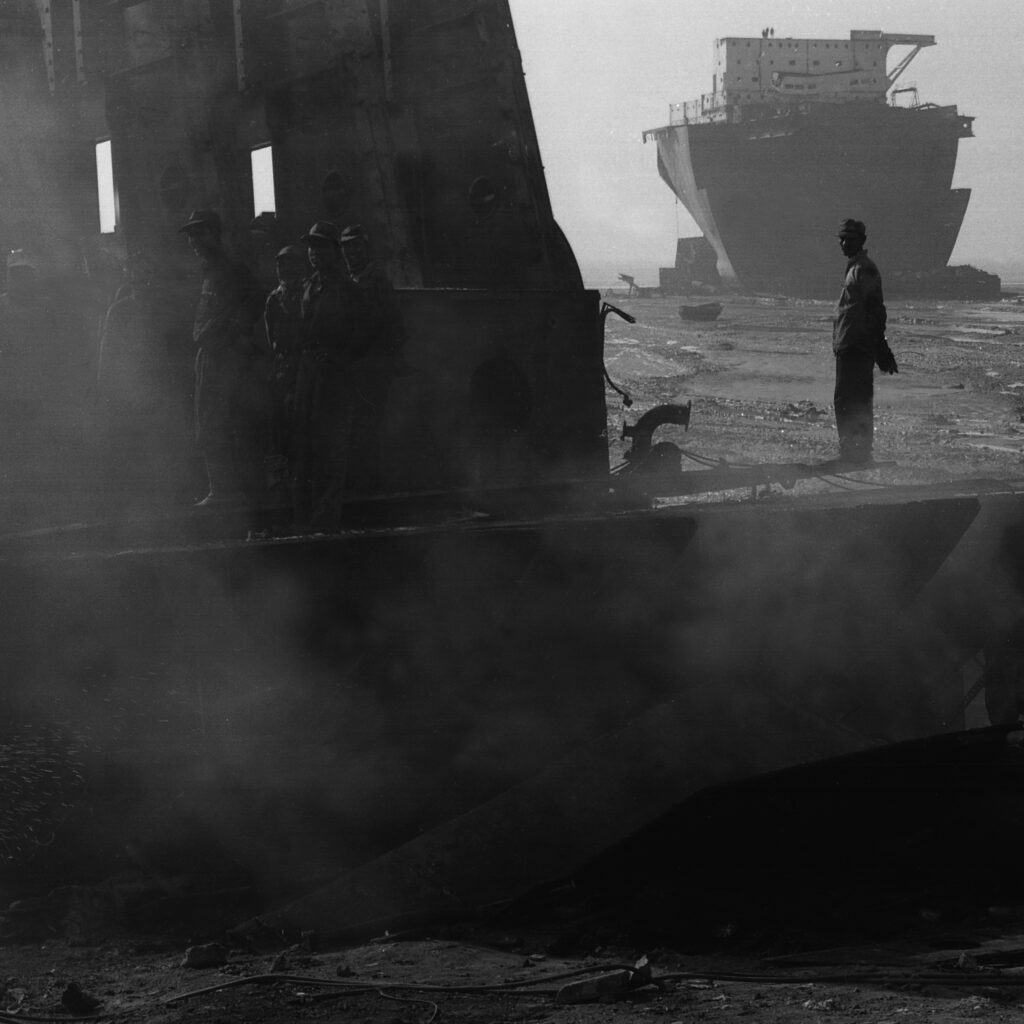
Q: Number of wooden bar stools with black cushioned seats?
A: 0